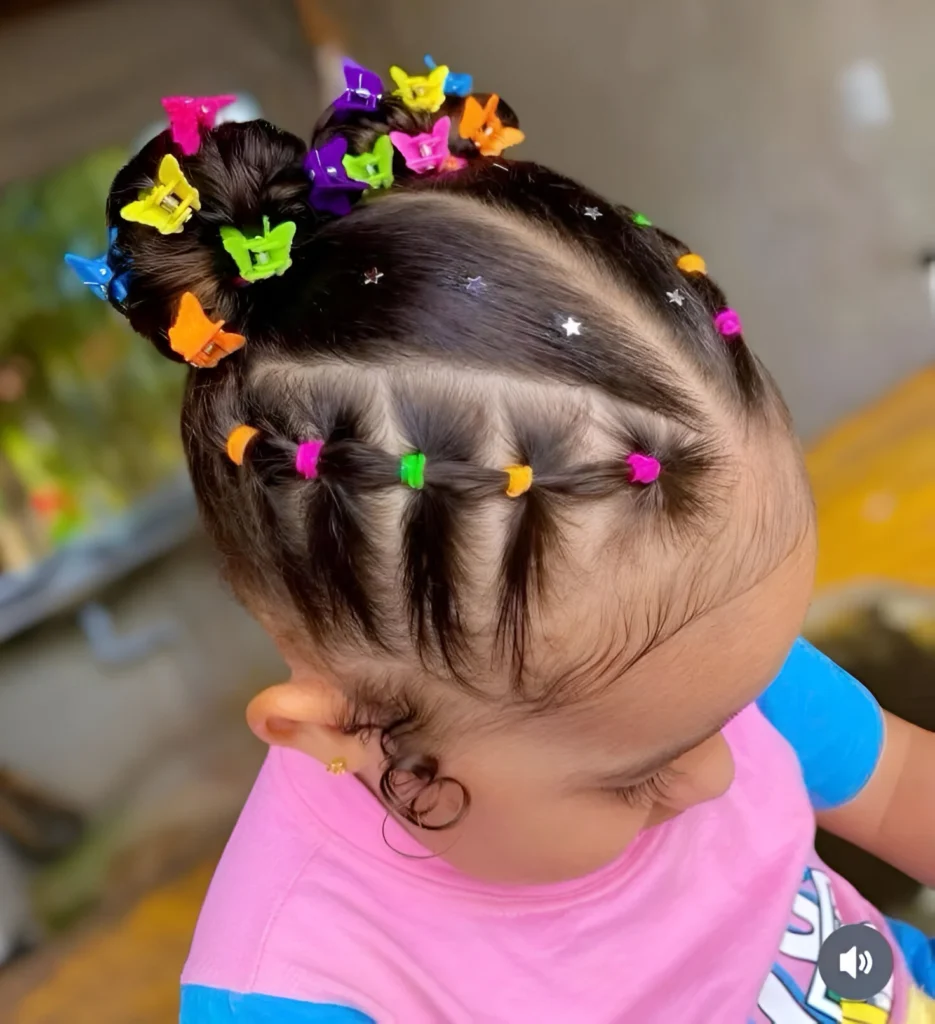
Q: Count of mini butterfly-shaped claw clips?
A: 12